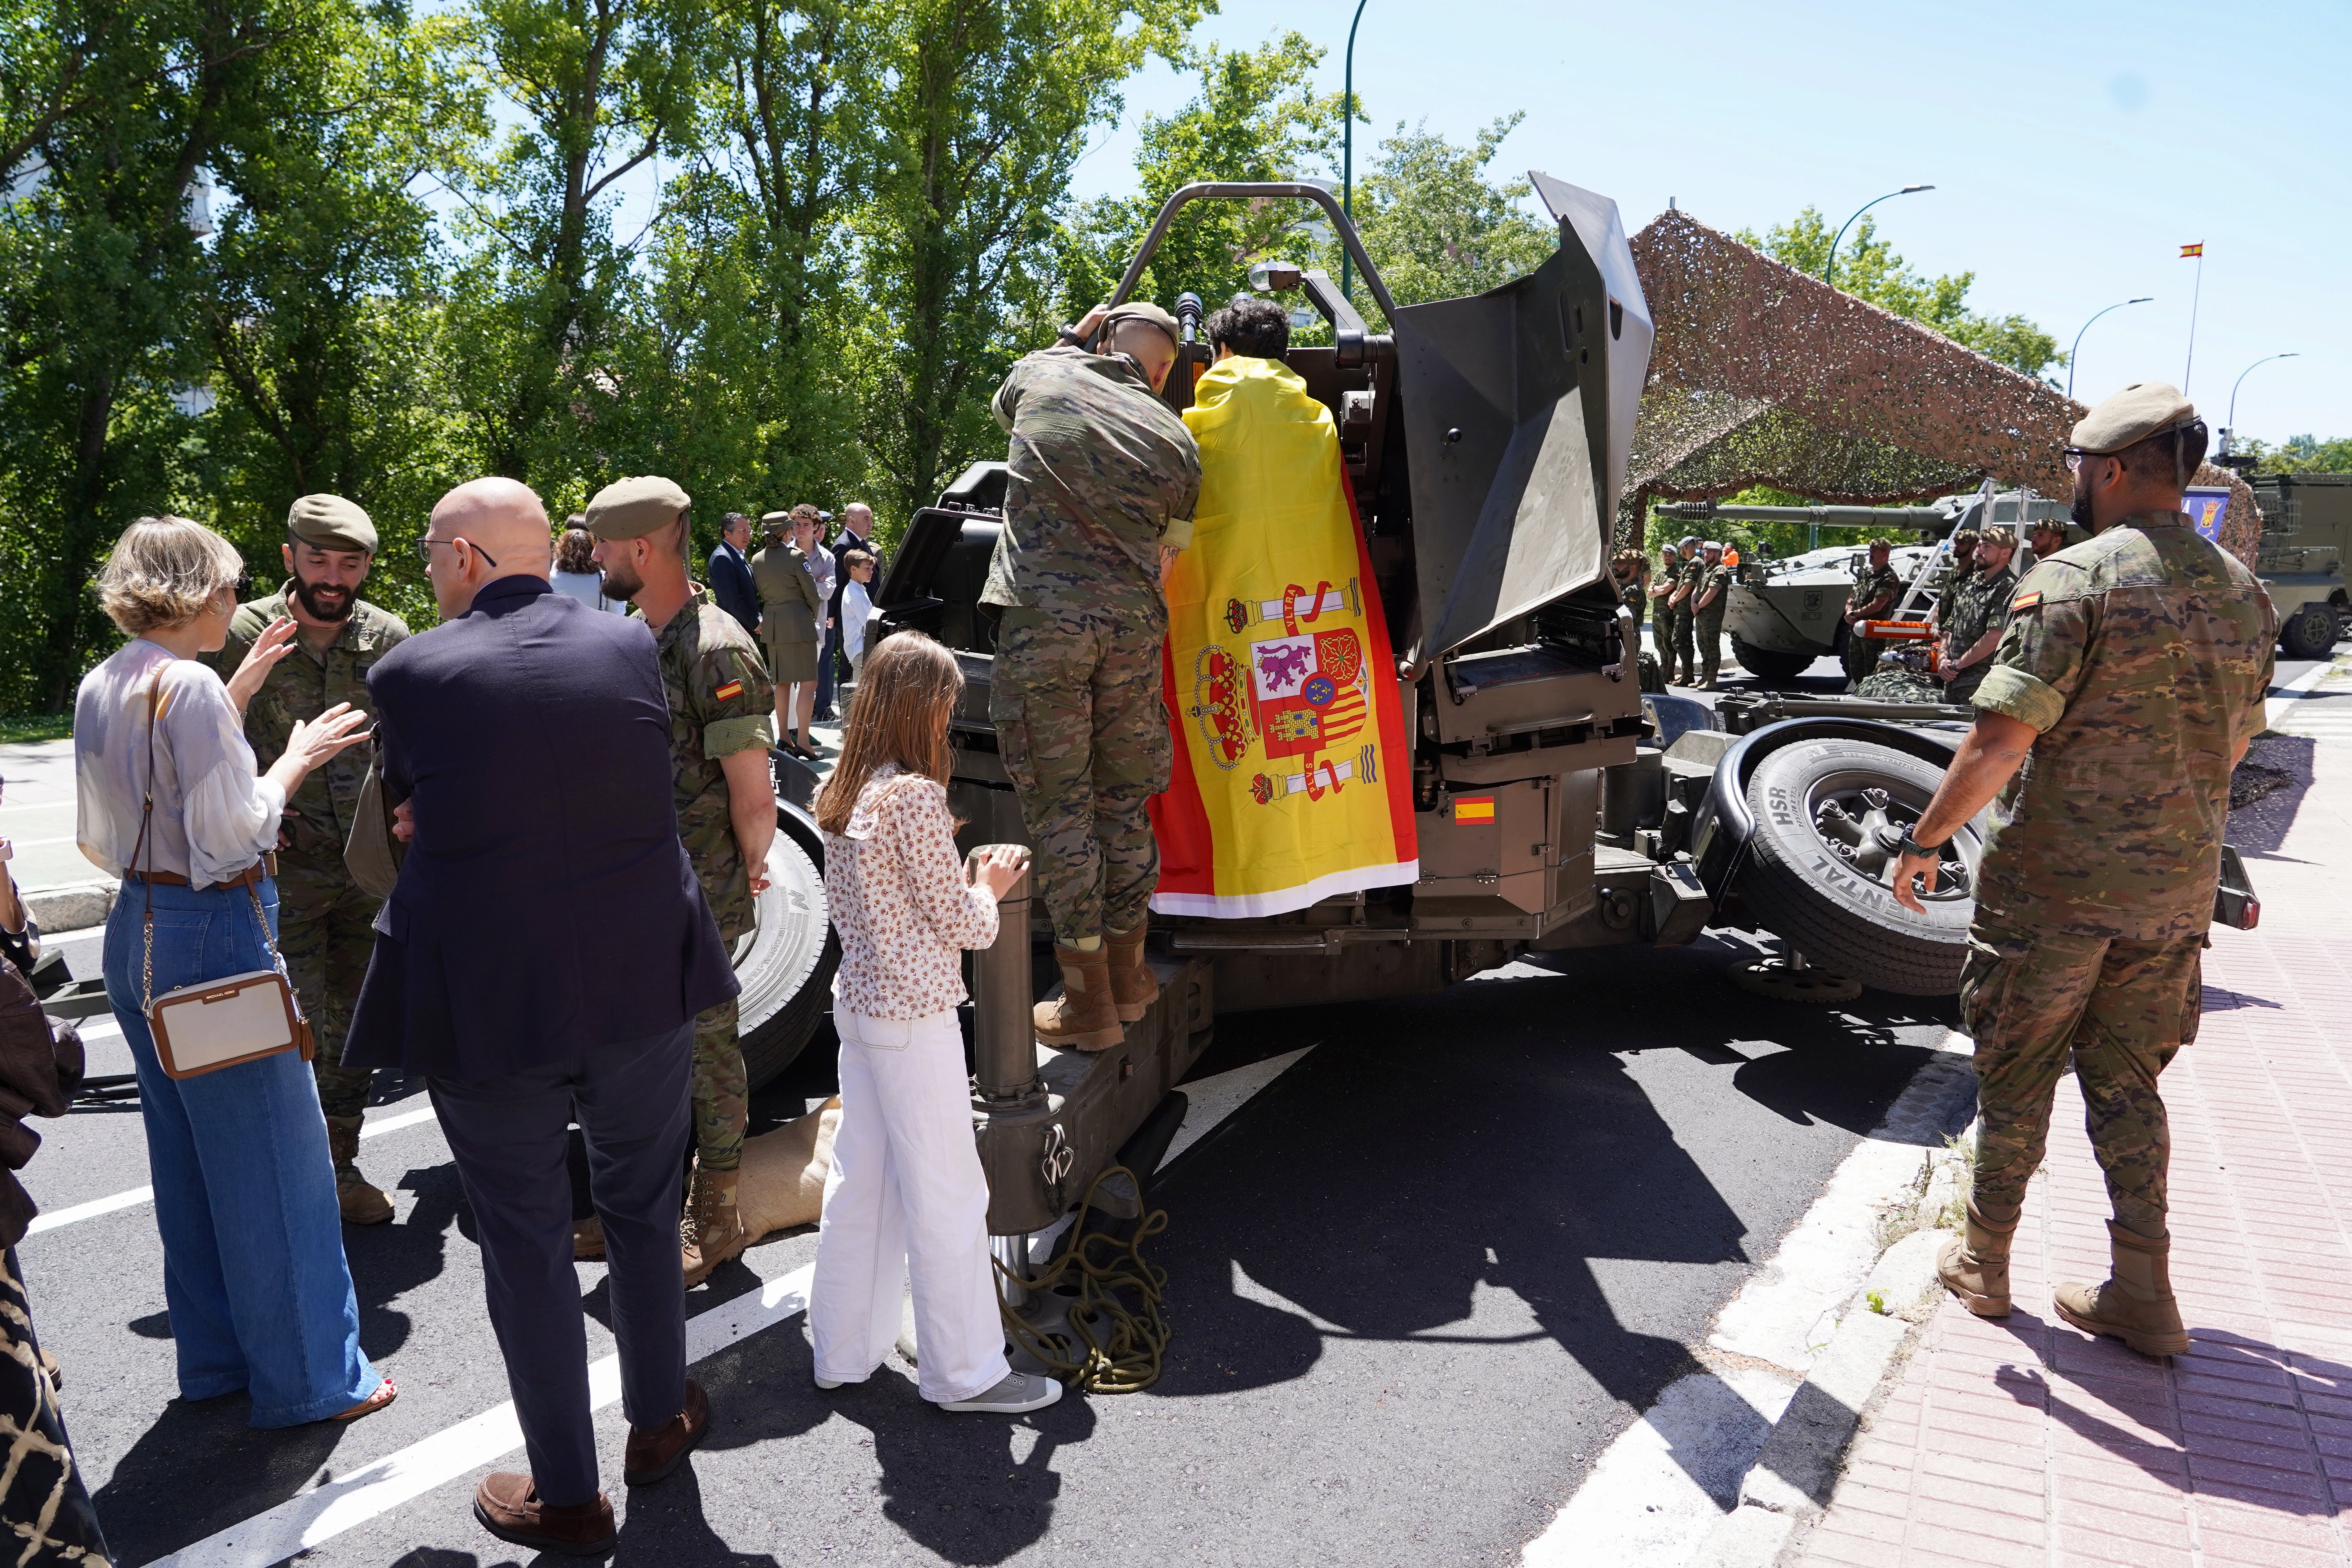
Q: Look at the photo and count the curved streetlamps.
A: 4